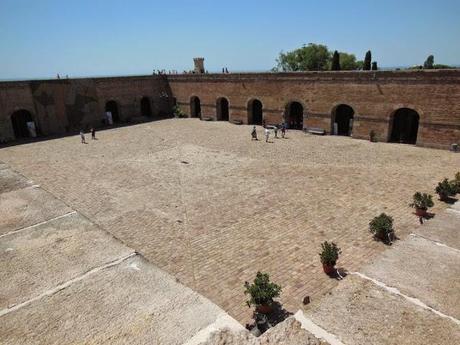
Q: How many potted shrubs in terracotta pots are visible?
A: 6